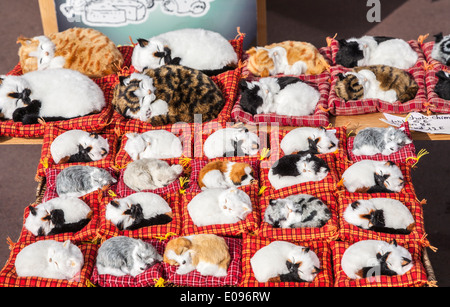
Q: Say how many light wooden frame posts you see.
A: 2